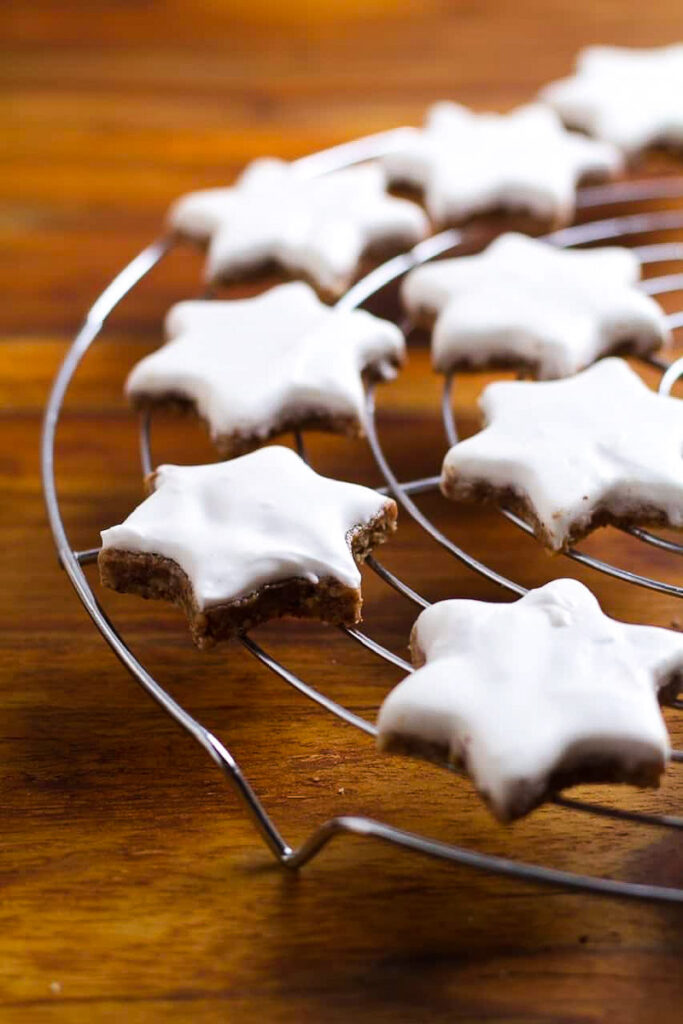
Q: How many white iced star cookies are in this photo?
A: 8